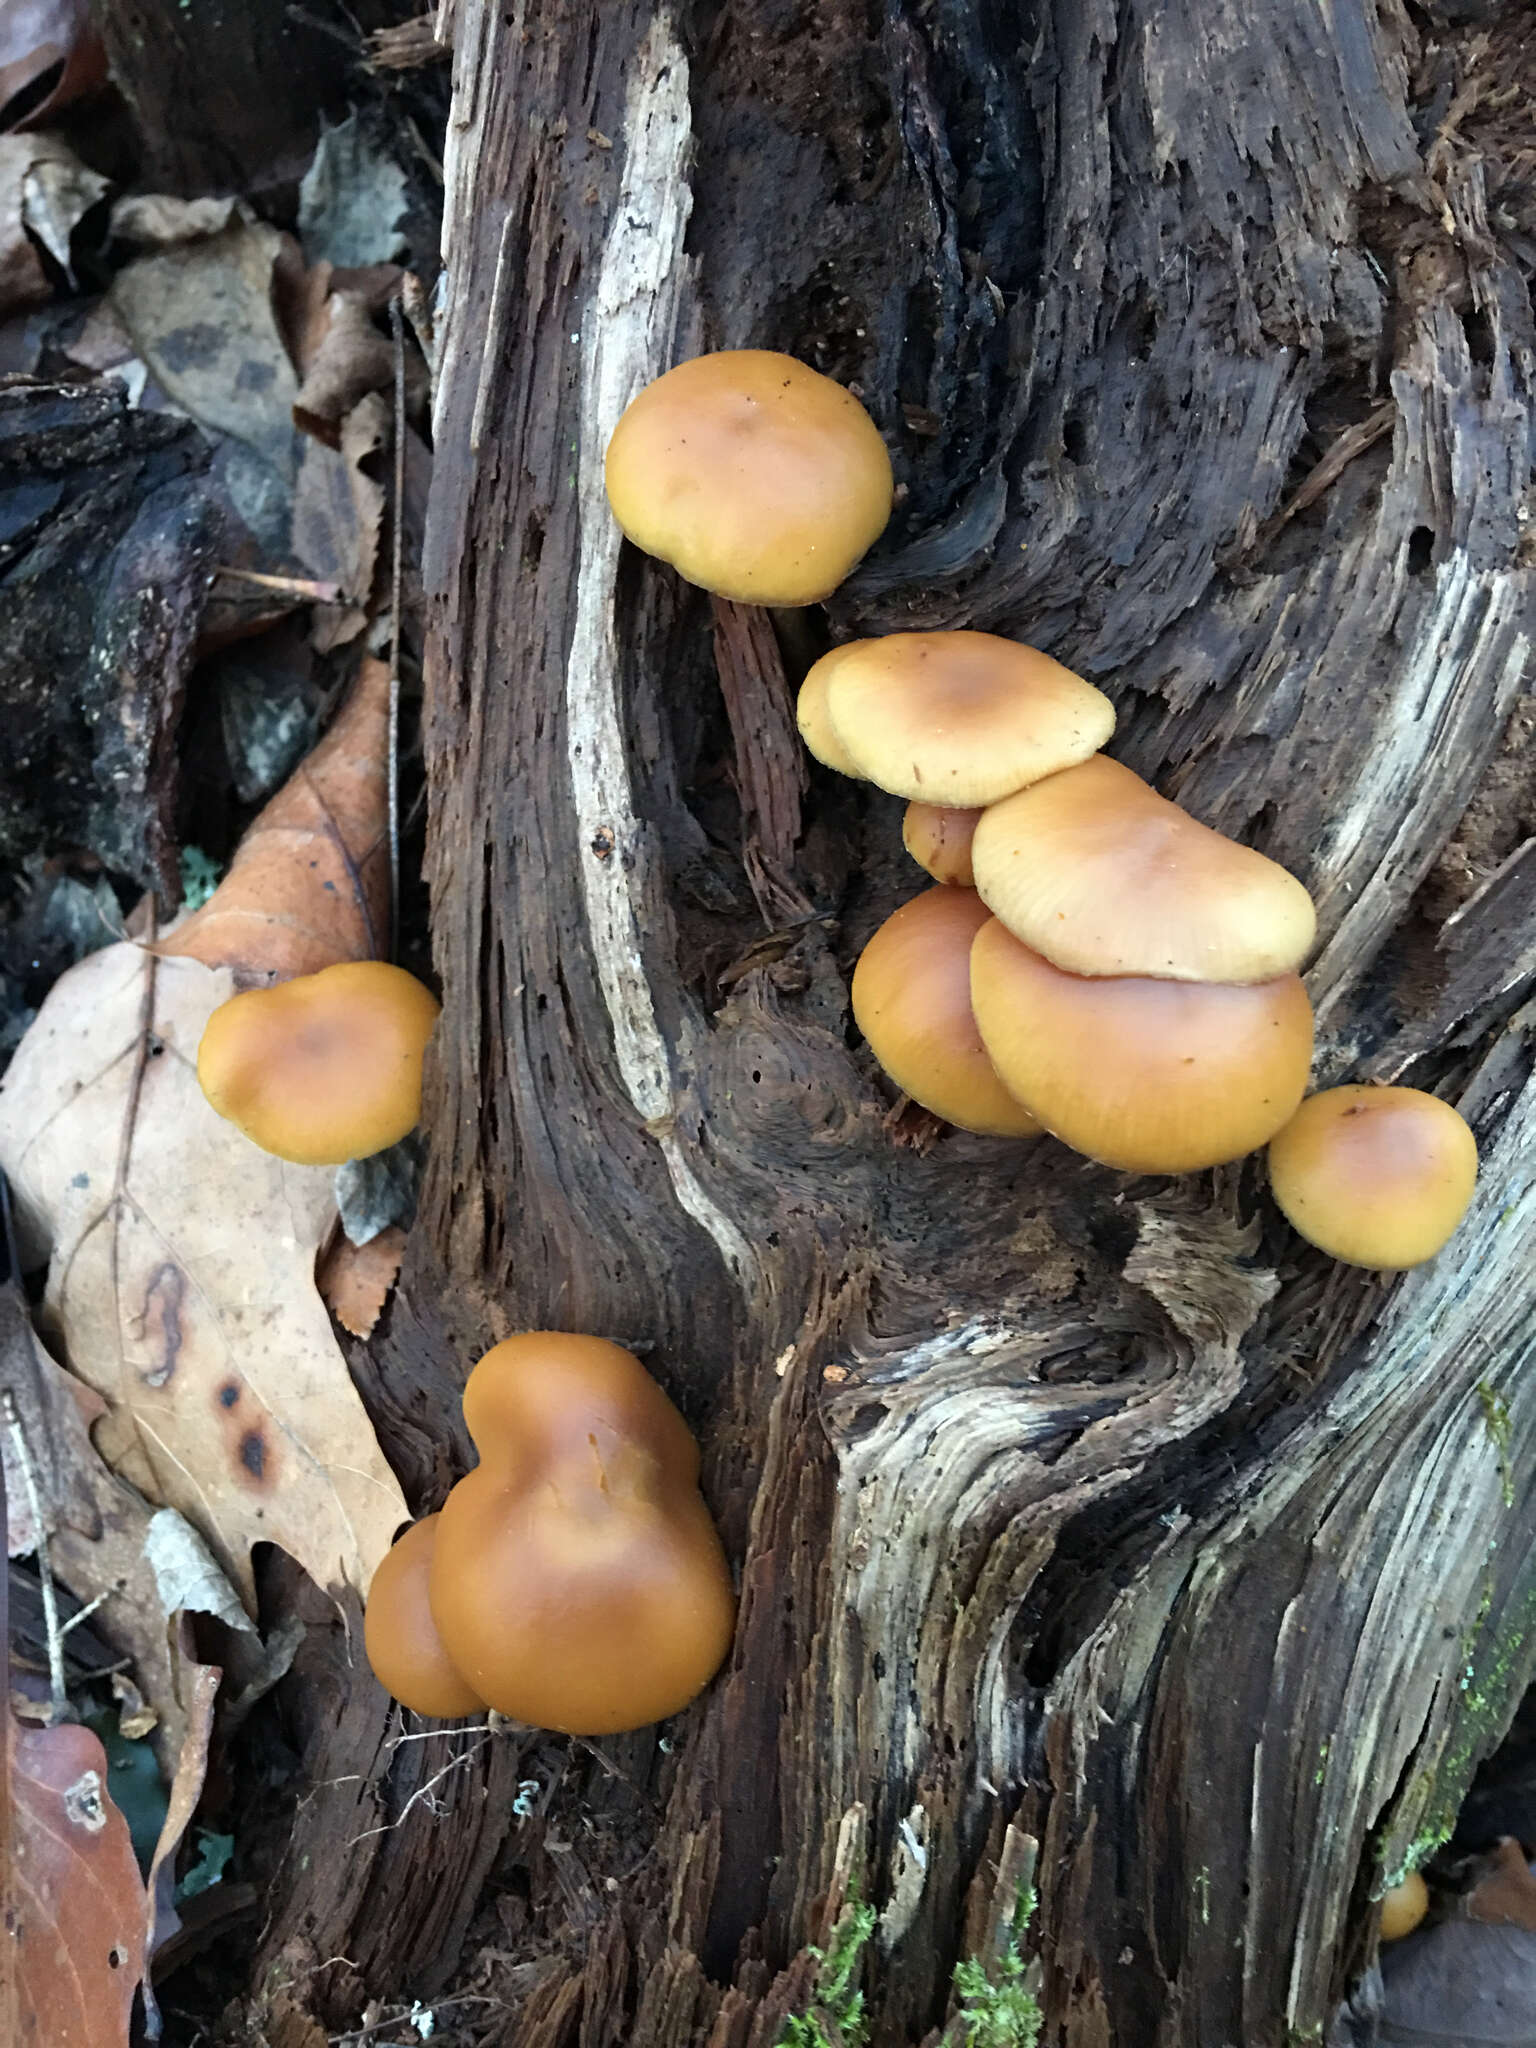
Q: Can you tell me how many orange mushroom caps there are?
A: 12